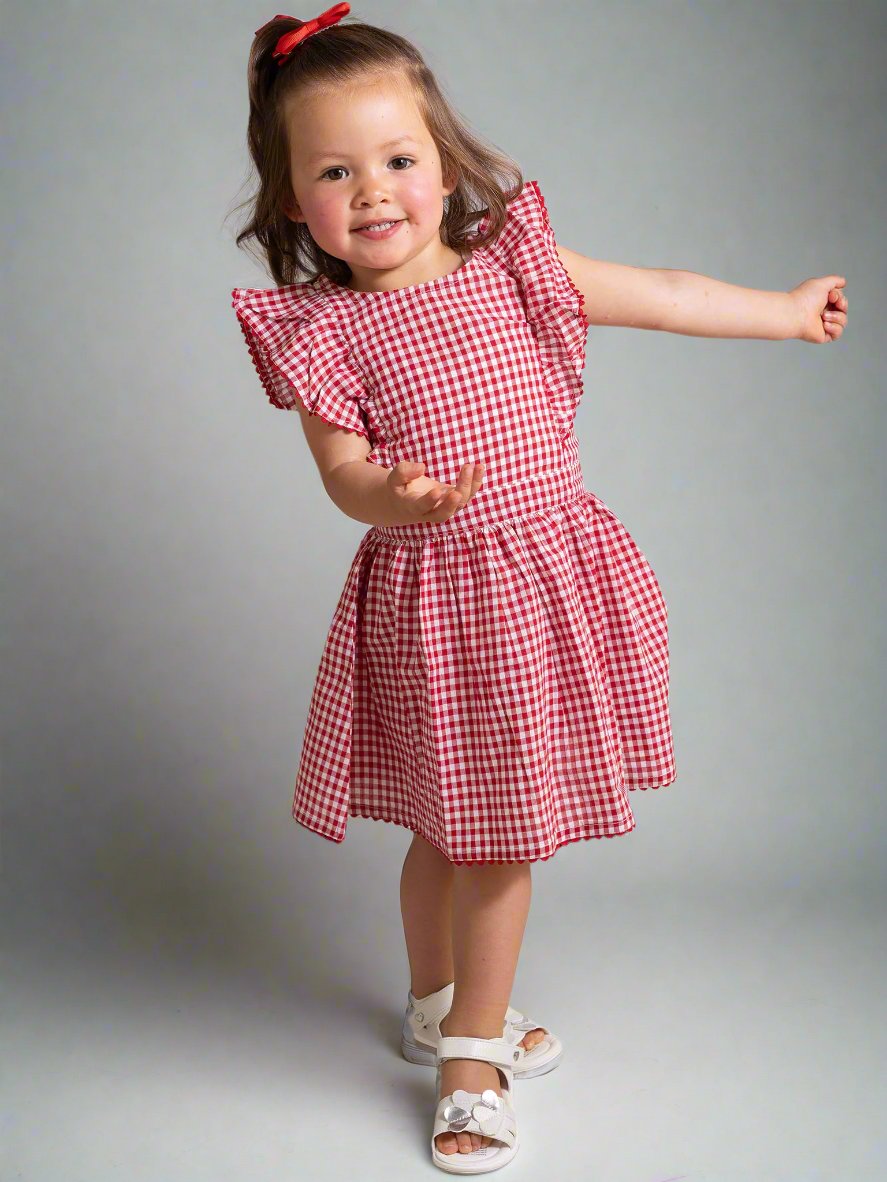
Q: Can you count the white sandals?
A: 2